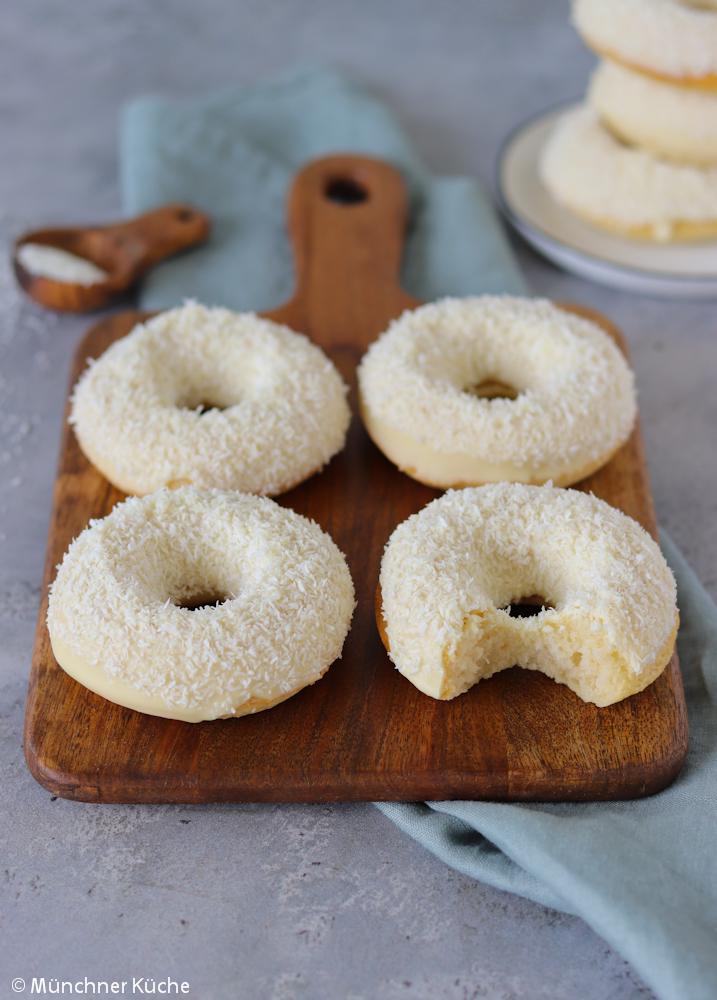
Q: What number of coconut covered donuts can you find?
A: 7